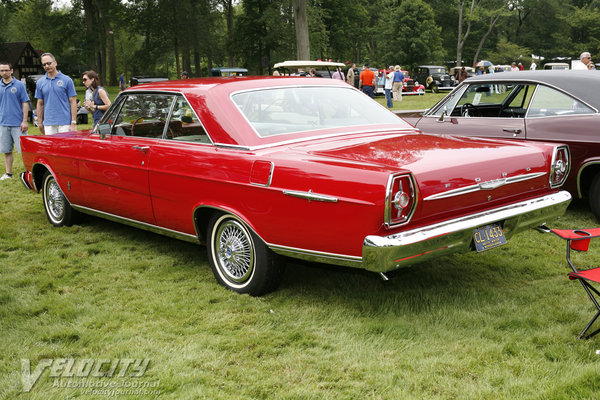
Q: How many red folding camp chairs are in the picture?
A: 1